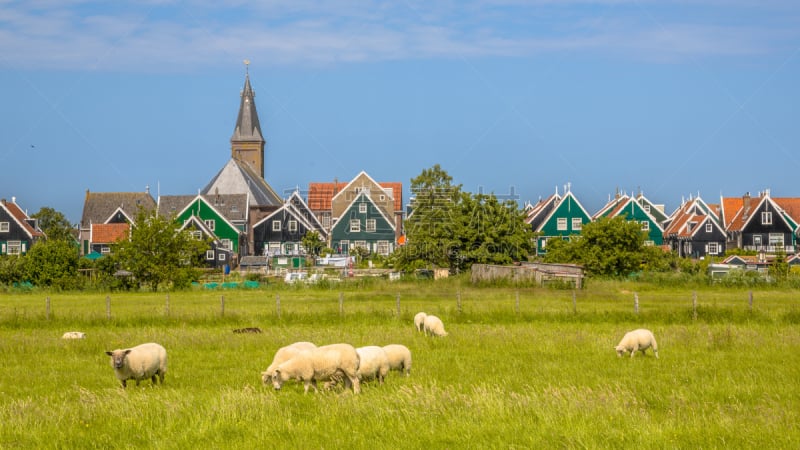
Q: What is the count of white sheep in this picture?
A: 9